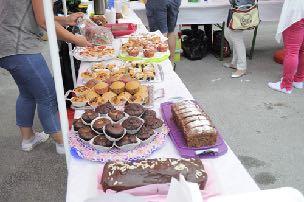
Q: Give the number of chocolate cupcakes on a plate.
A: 14